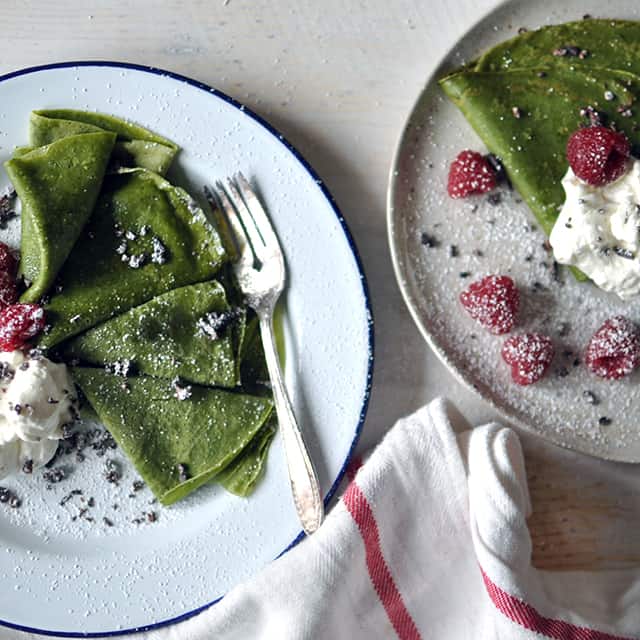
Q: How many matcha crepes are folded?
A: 5